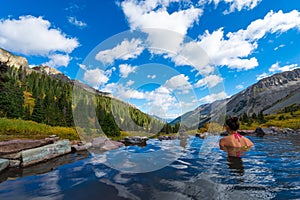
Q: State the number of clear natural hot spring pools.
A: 1